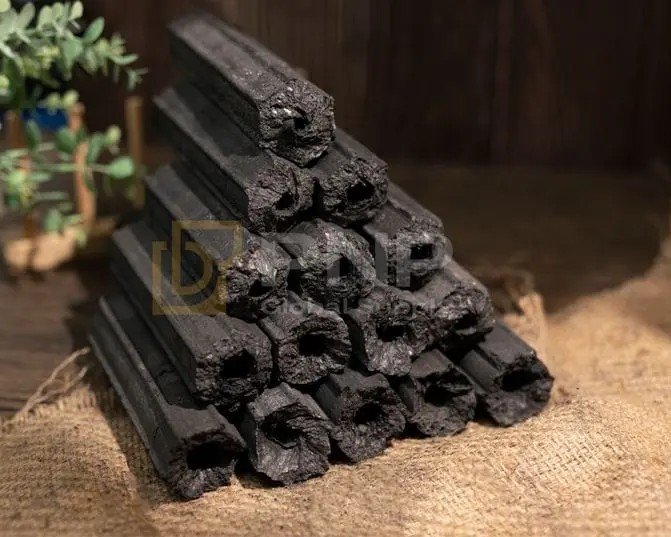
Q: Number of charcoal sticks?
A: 15